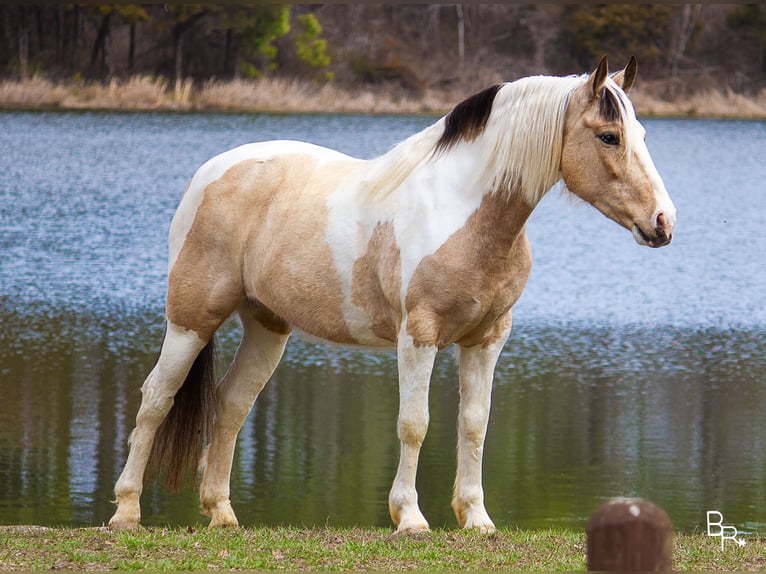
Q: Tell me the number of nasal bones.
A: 1